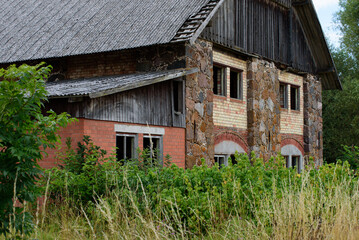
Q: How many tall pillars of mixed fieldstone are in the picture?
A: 3